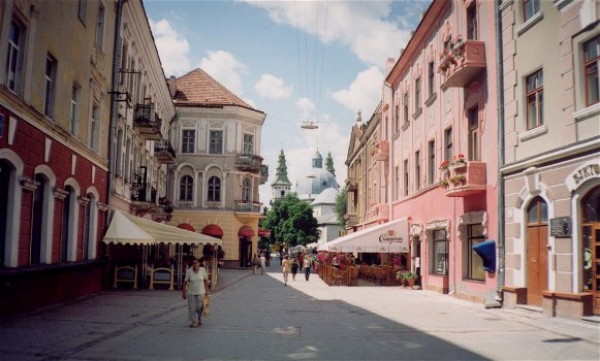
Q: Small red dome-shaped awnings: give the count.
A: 3